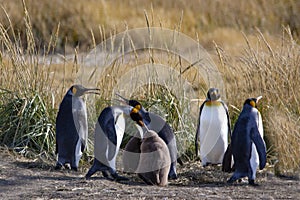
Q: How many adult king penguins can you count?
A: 5